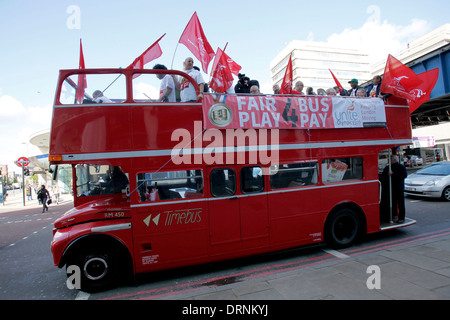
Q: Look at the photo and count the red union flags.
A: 9